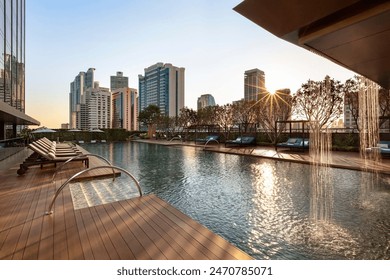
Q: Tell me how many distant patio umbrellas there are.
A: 3